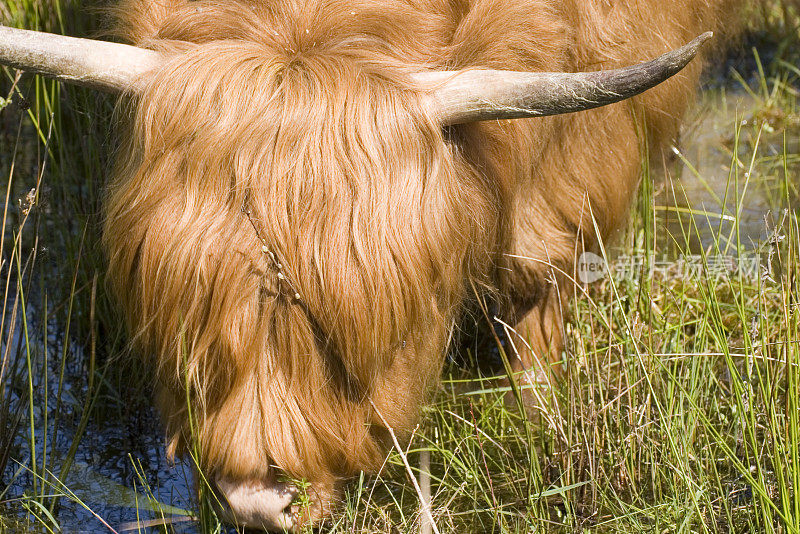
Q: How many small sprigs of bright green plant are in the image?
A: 1